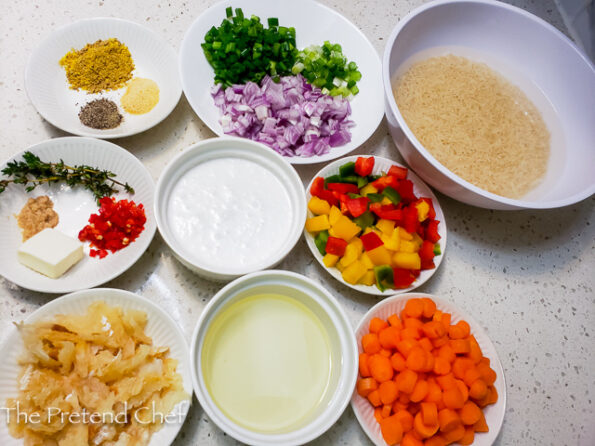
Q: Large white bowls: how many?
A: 1